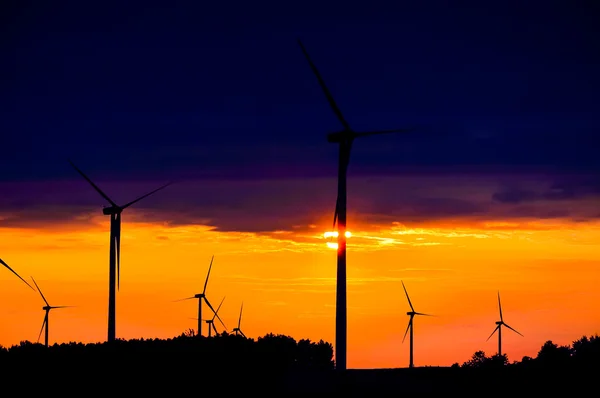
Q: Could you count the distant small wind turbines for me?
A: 6